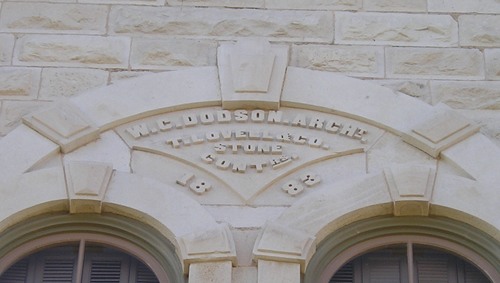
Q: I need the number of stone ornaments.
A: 7